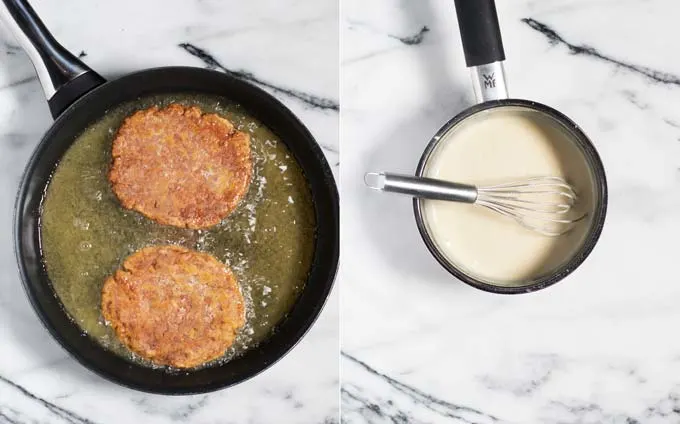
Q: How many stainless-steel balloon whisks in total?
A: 1